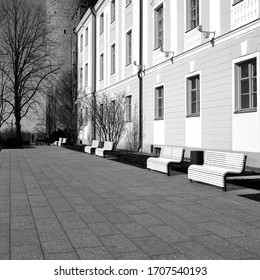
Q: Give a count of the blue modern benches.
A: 0